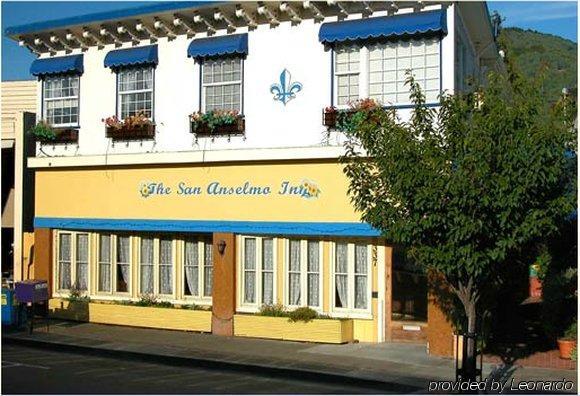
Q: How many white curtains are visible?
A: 14